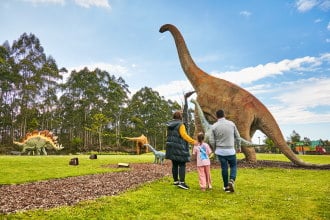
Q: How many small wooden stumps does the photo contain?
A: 2